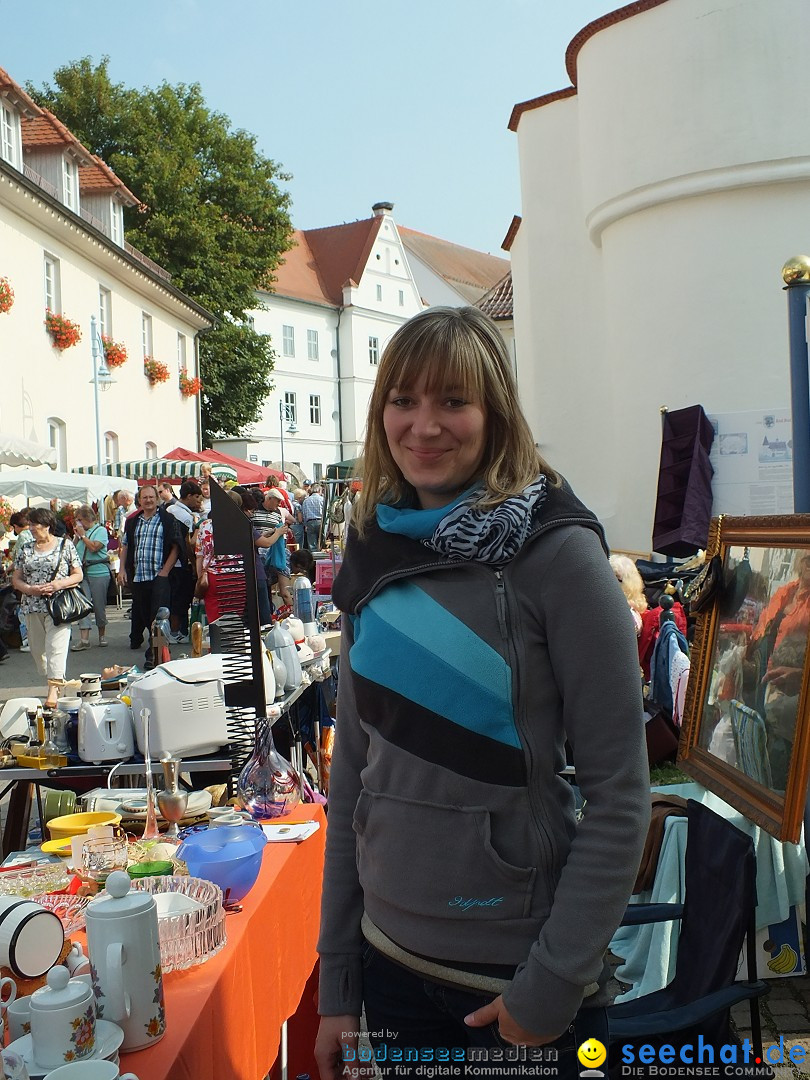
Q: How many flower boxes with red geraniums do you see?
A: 5